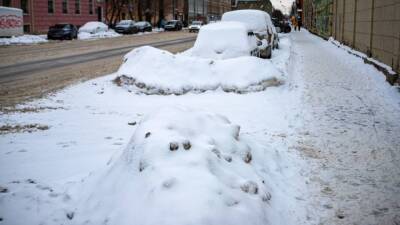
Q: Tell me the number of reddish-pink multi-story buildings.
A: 1